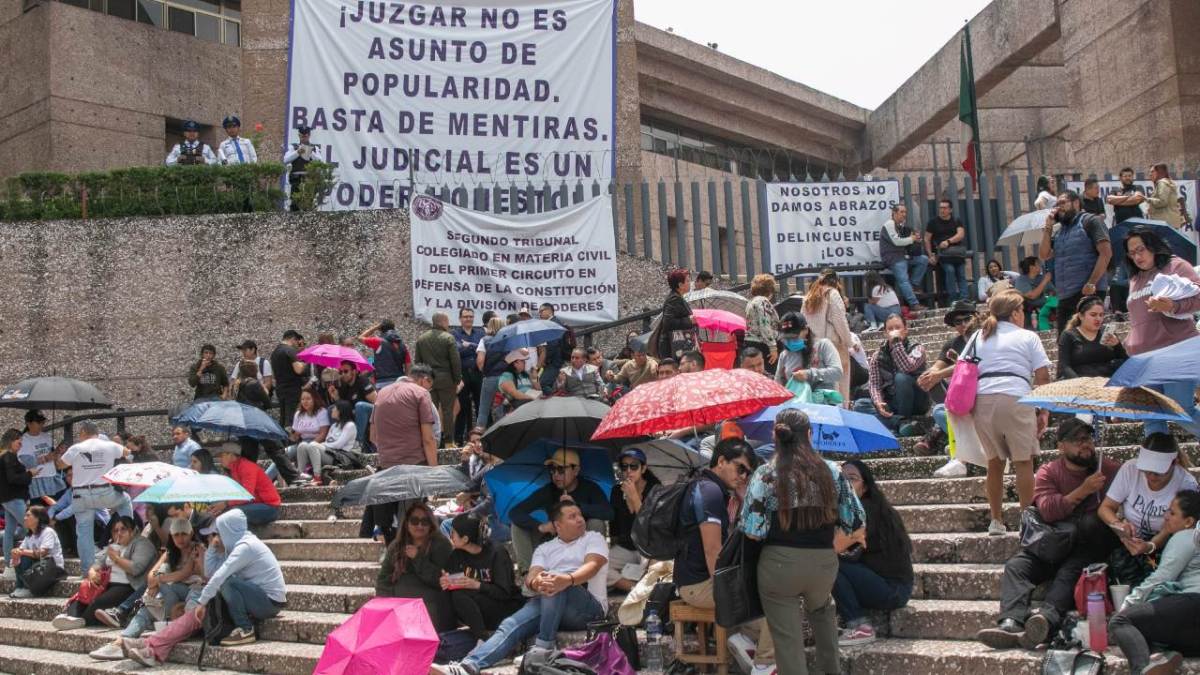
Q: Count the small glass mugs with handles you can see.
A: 0